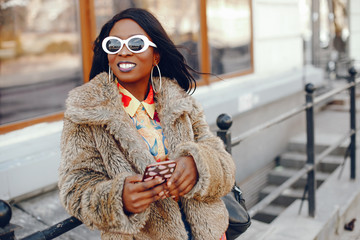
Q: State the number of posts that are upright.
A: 4